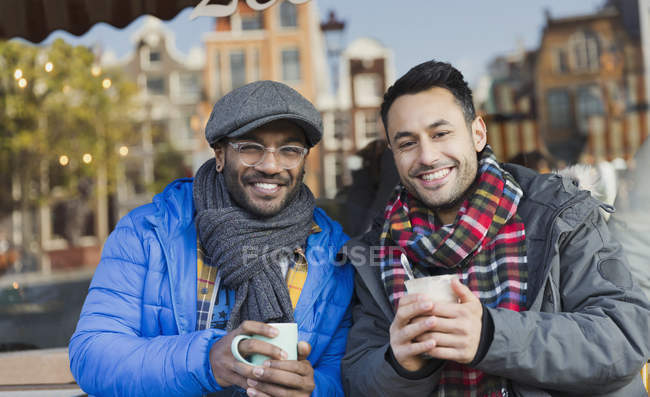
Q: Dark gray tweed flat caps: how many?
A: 1